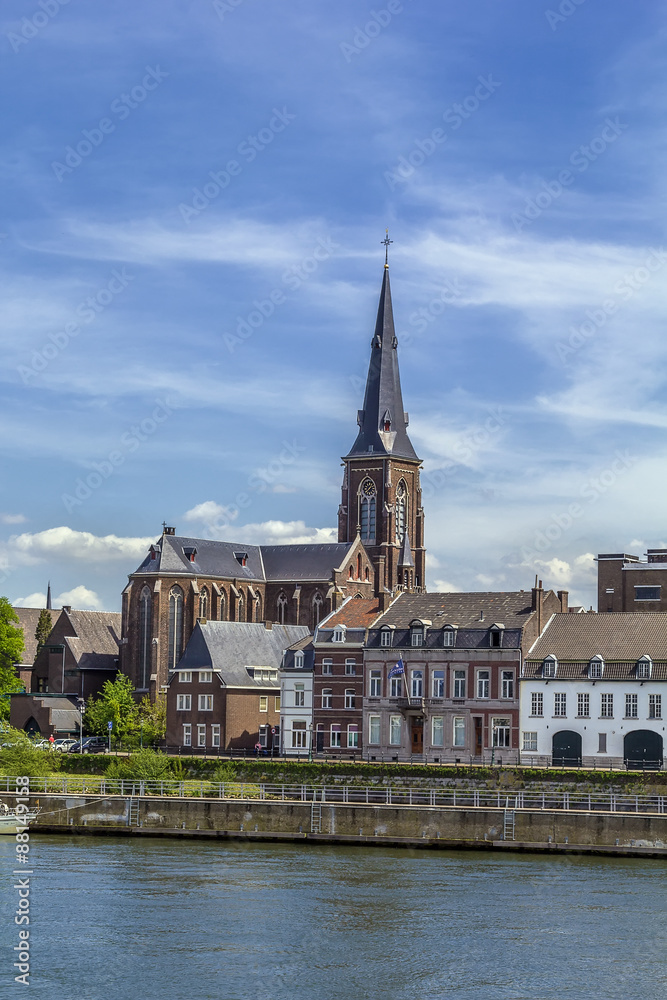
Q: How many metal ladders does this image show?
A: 3